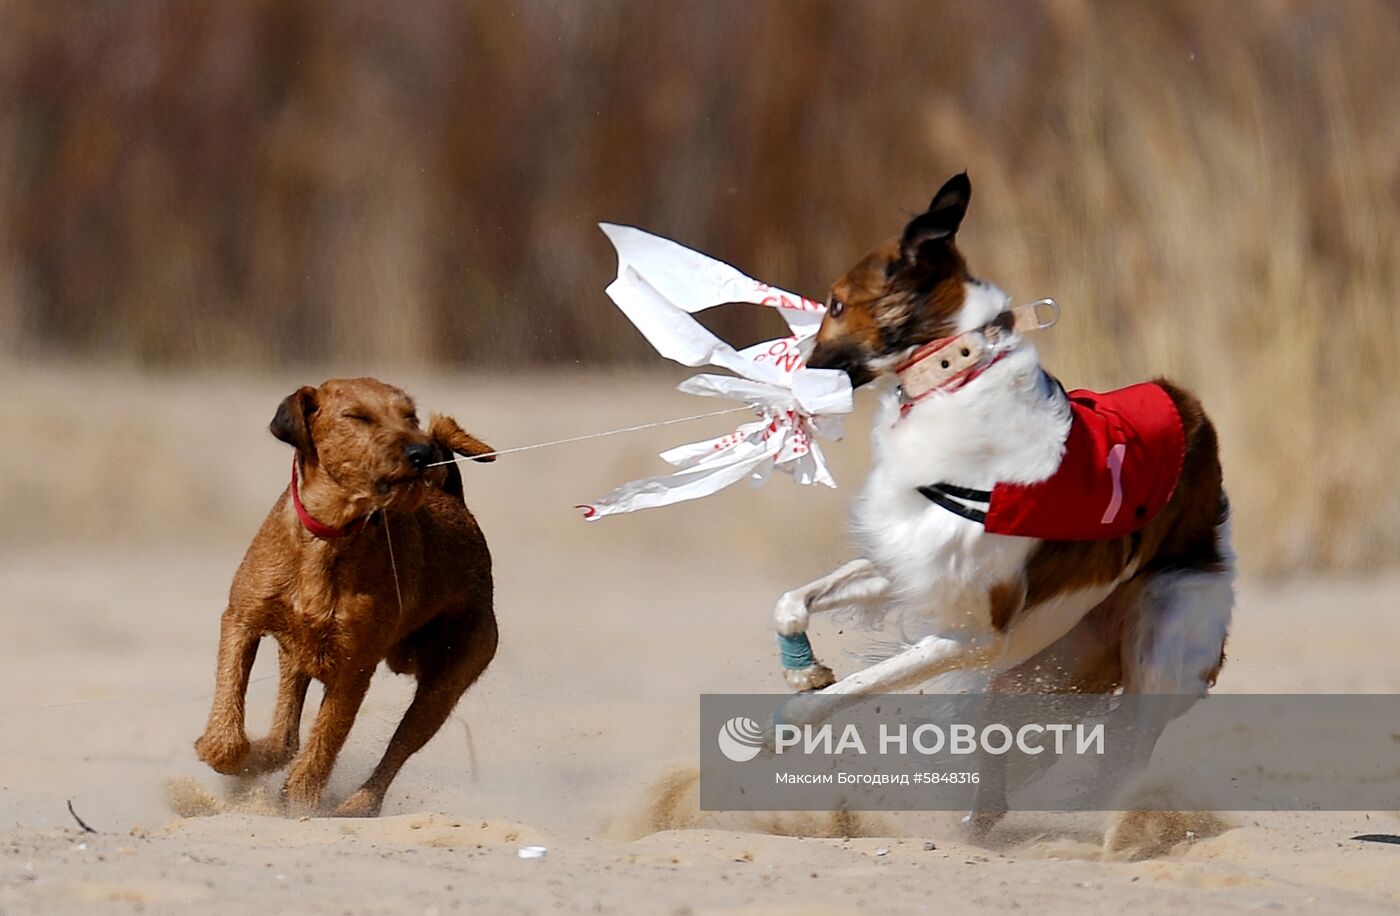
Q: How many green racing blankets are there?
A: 0